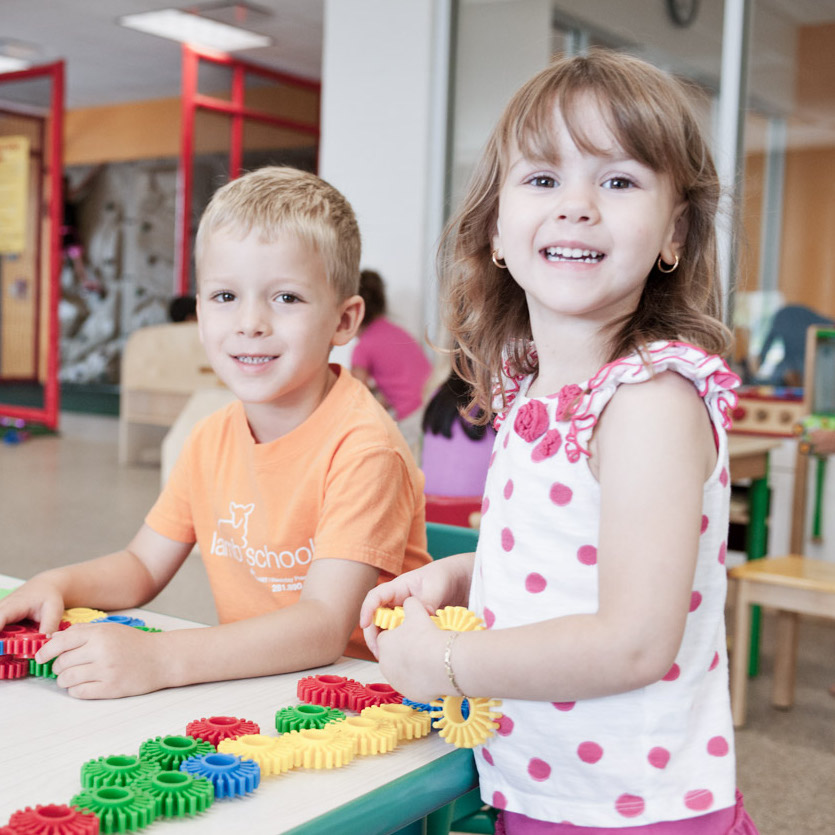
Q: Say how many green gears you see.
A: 7